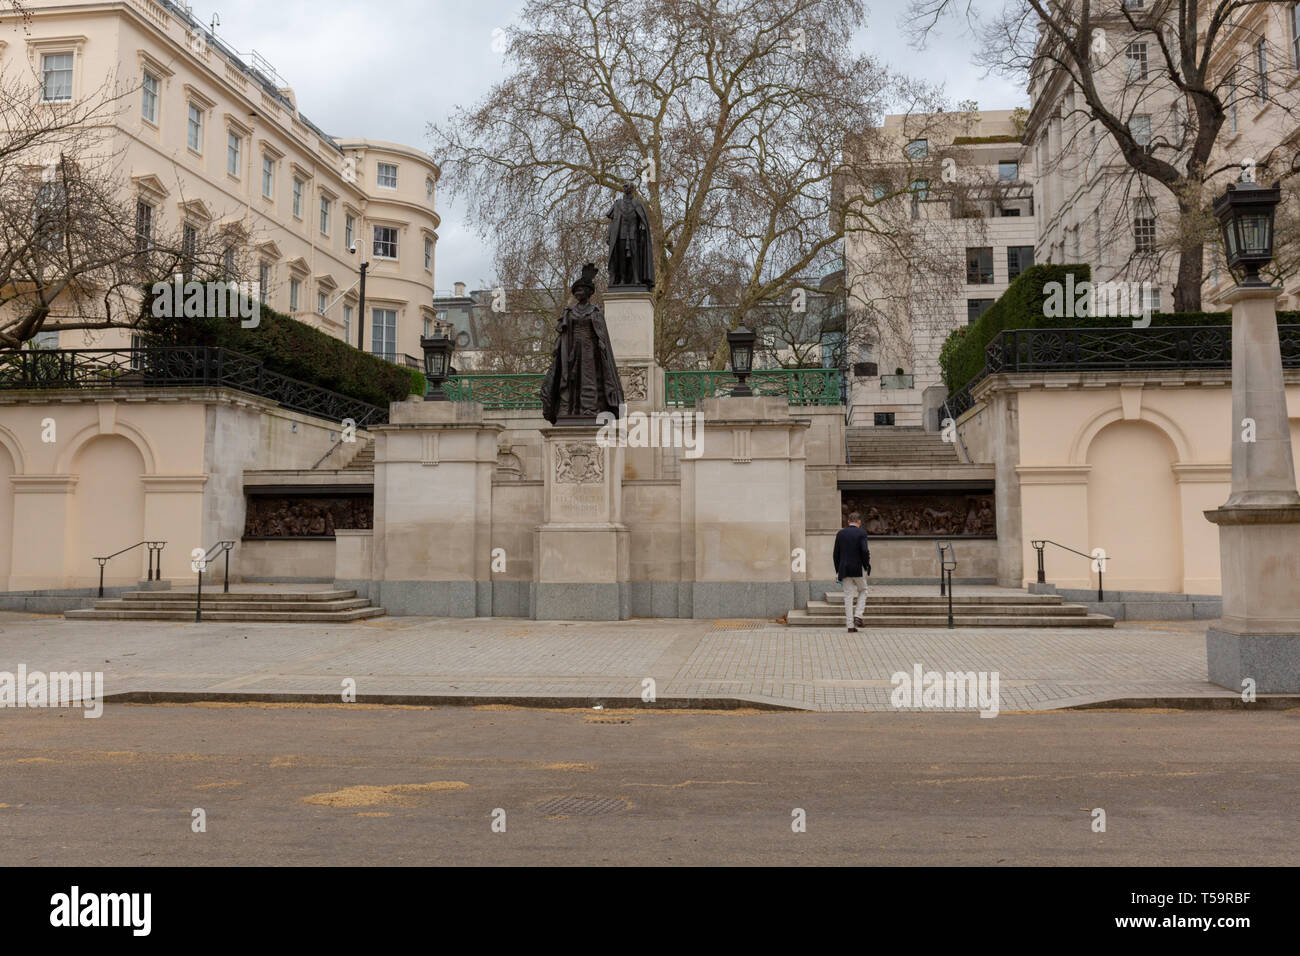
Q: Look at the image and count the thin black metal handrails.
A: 4